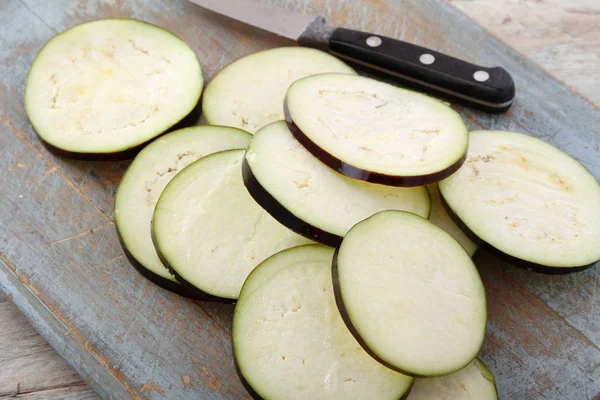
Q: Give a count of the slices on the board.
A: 11